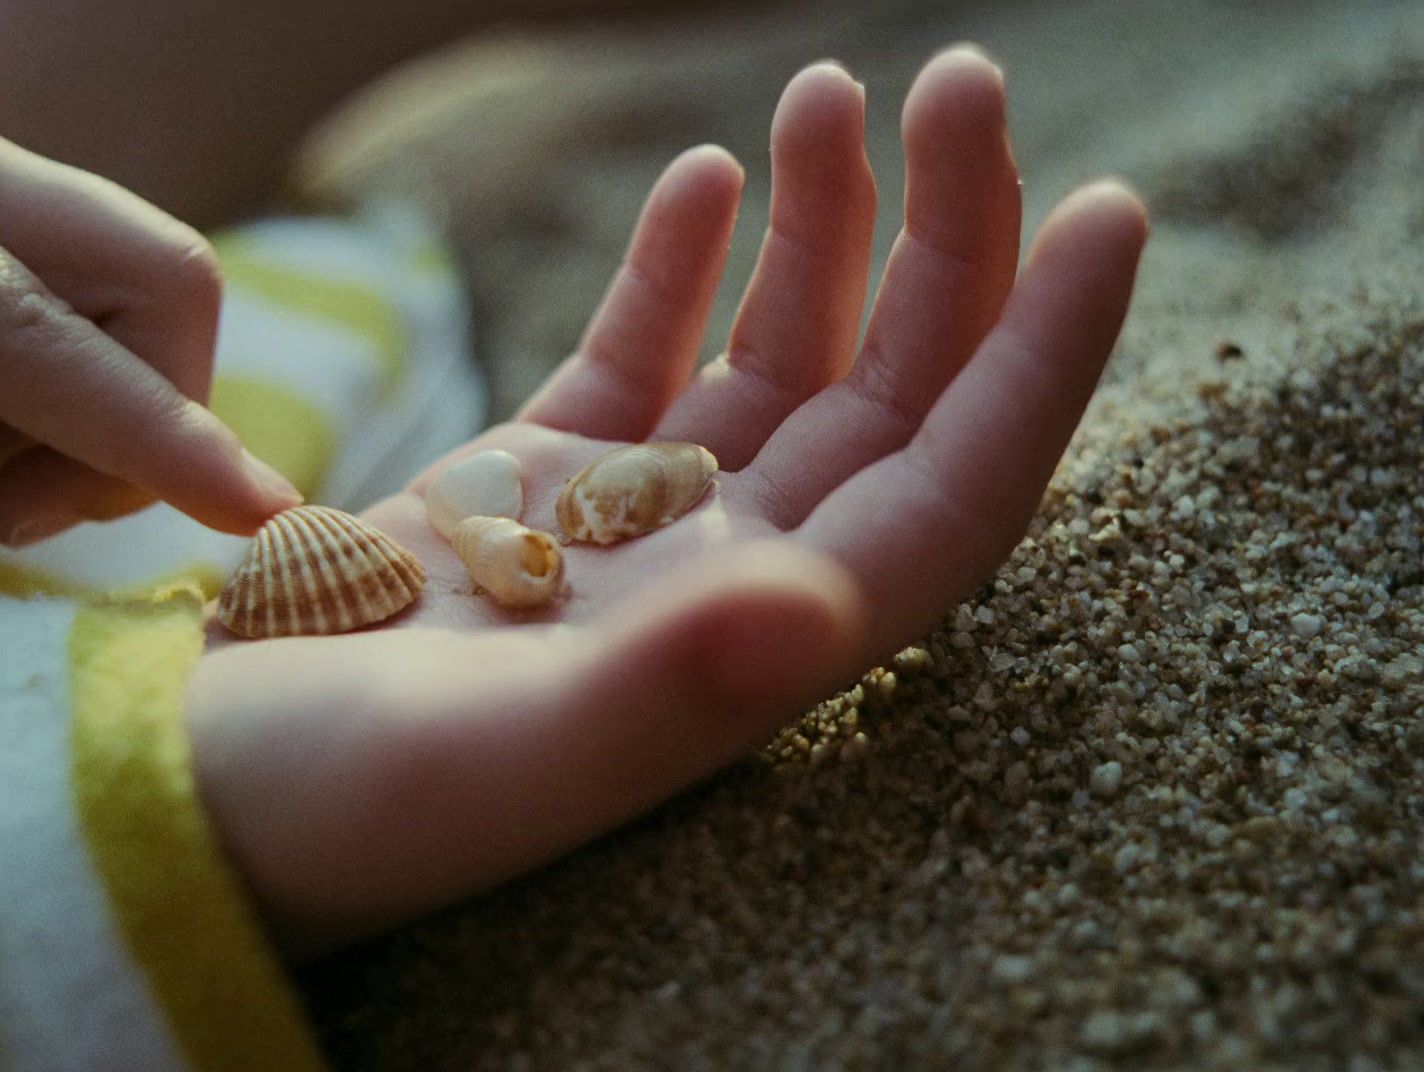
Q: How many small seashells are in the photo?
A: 4